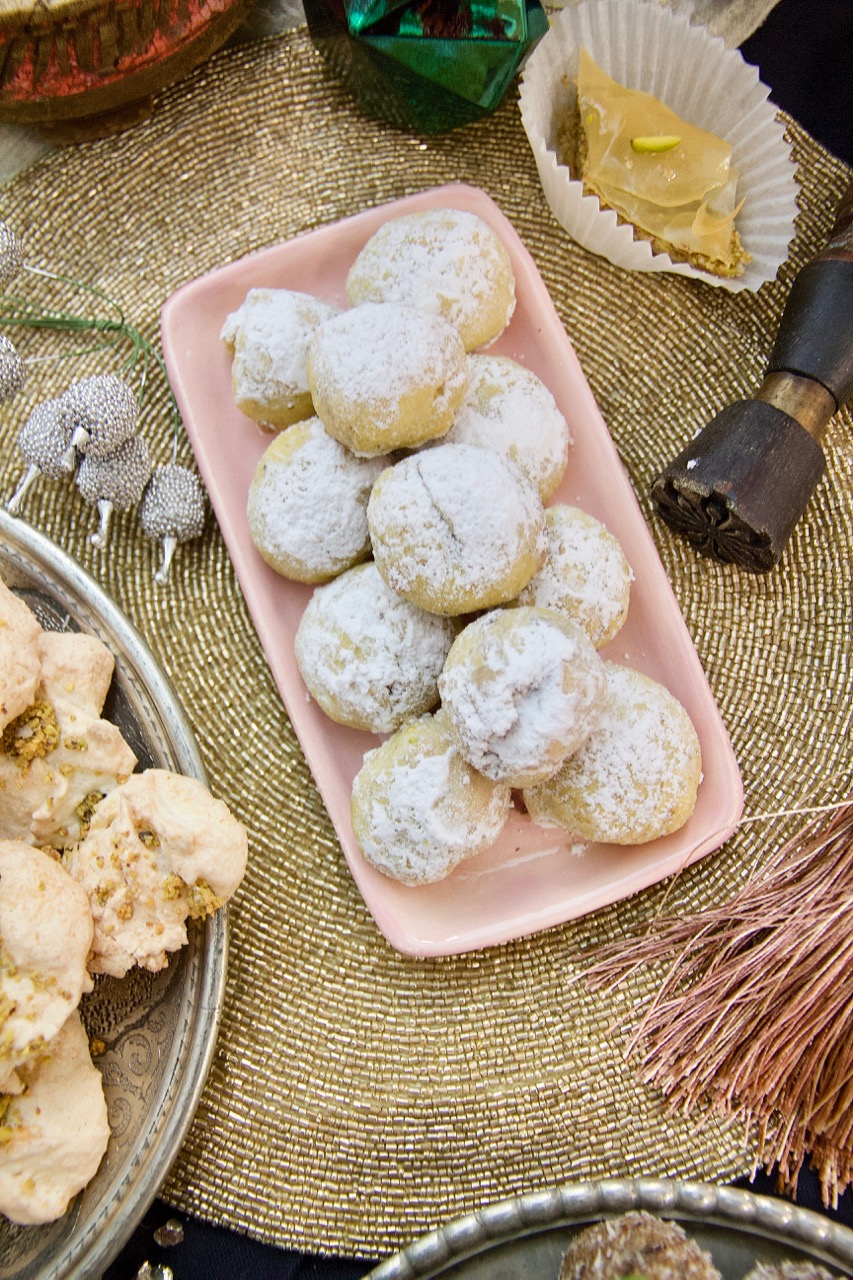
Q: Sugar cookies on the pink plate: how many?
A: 11